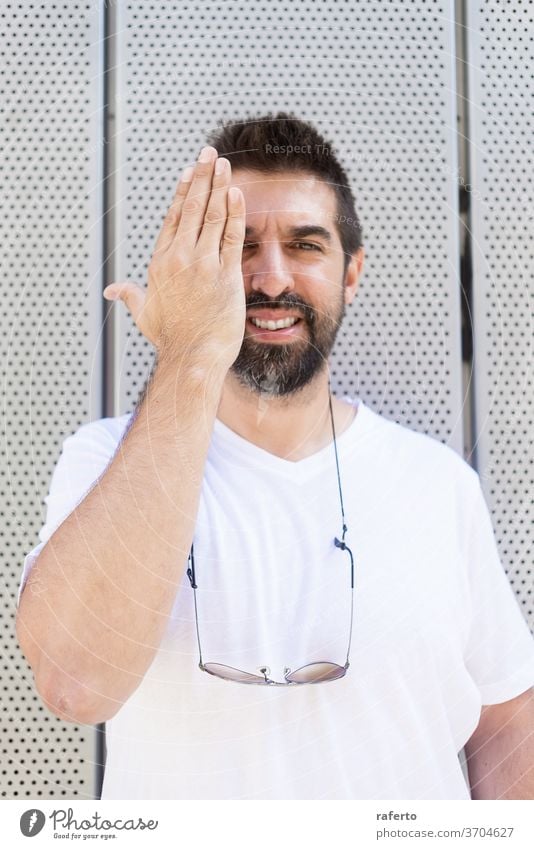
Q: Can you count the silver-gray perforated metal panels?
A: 3